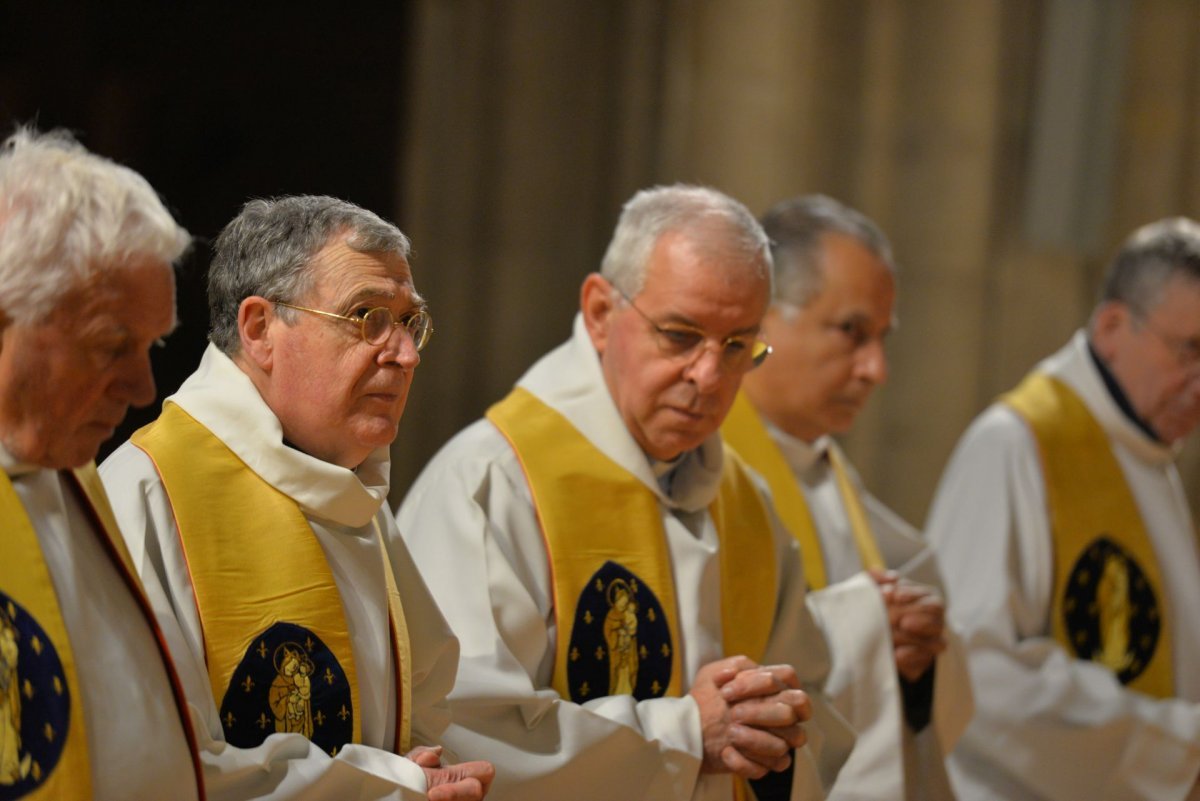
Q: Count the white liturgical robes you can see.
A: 5